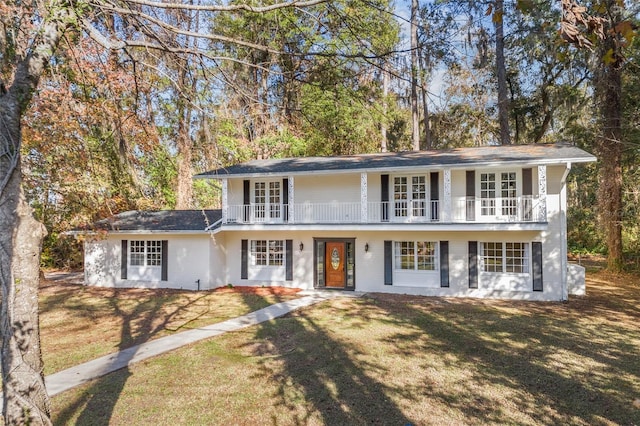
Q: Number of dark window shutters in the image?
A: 14